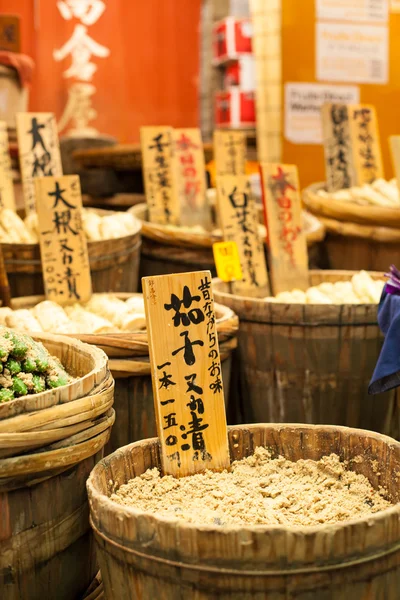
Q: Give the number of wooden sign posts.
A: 12